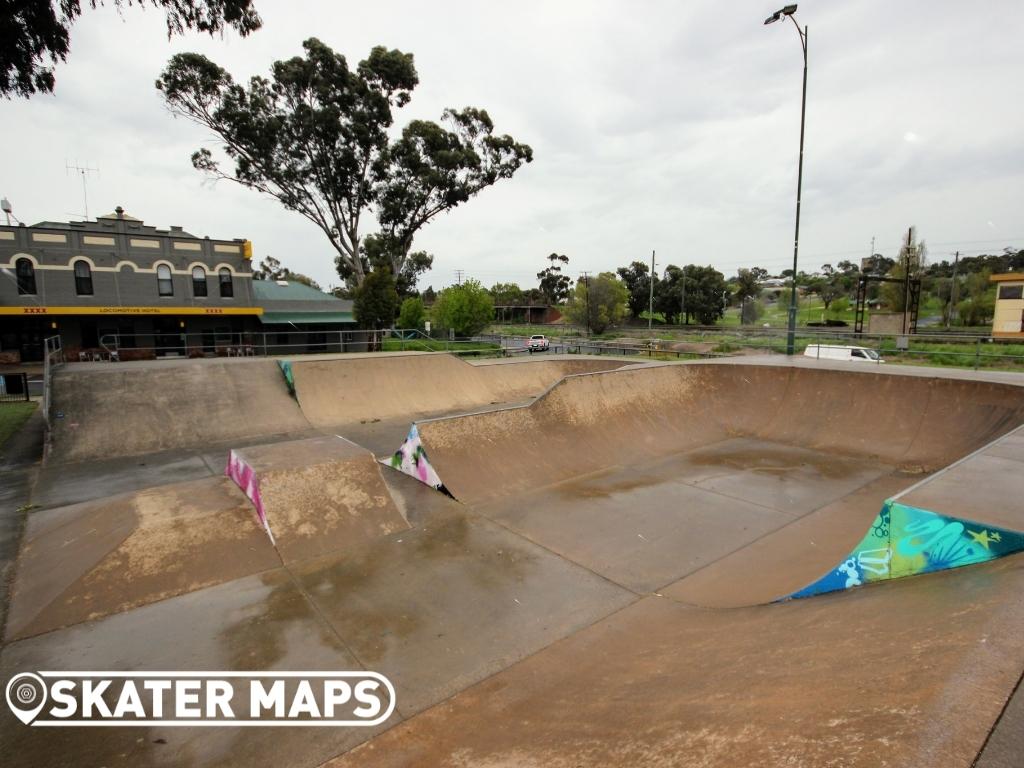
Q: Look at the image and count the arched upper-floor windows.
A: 5